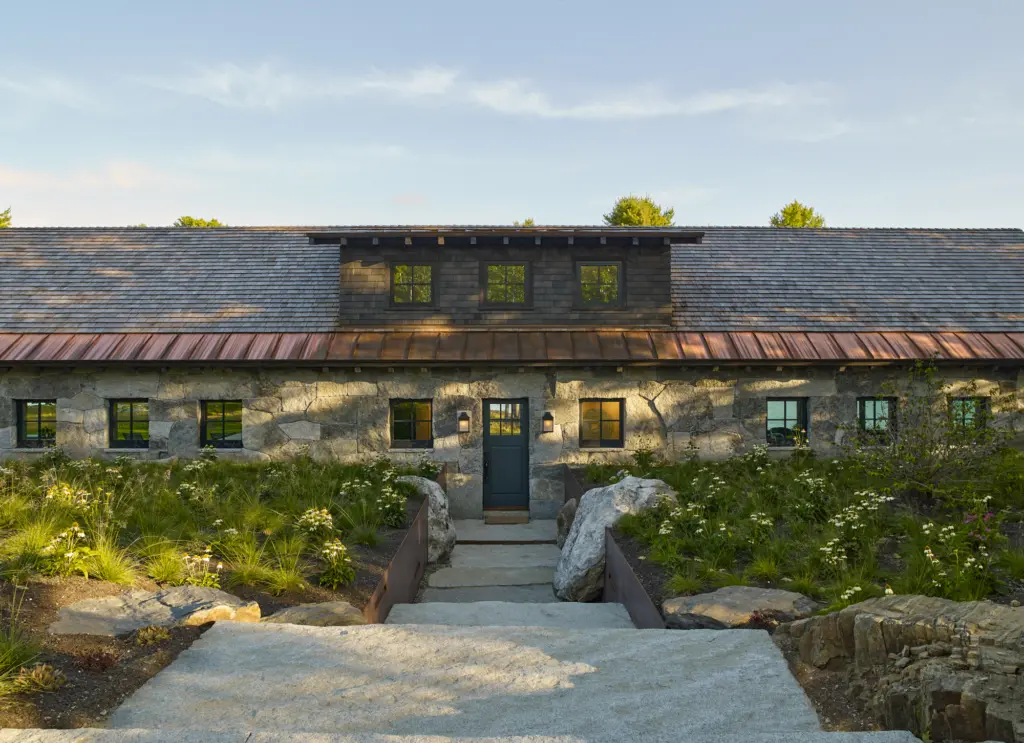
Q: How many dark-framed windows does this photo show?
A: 11